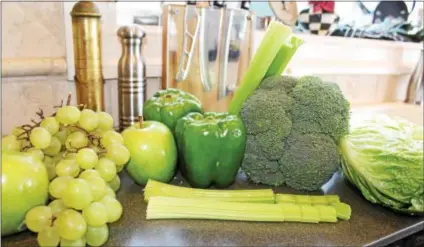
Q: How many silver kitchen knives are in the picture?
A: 3